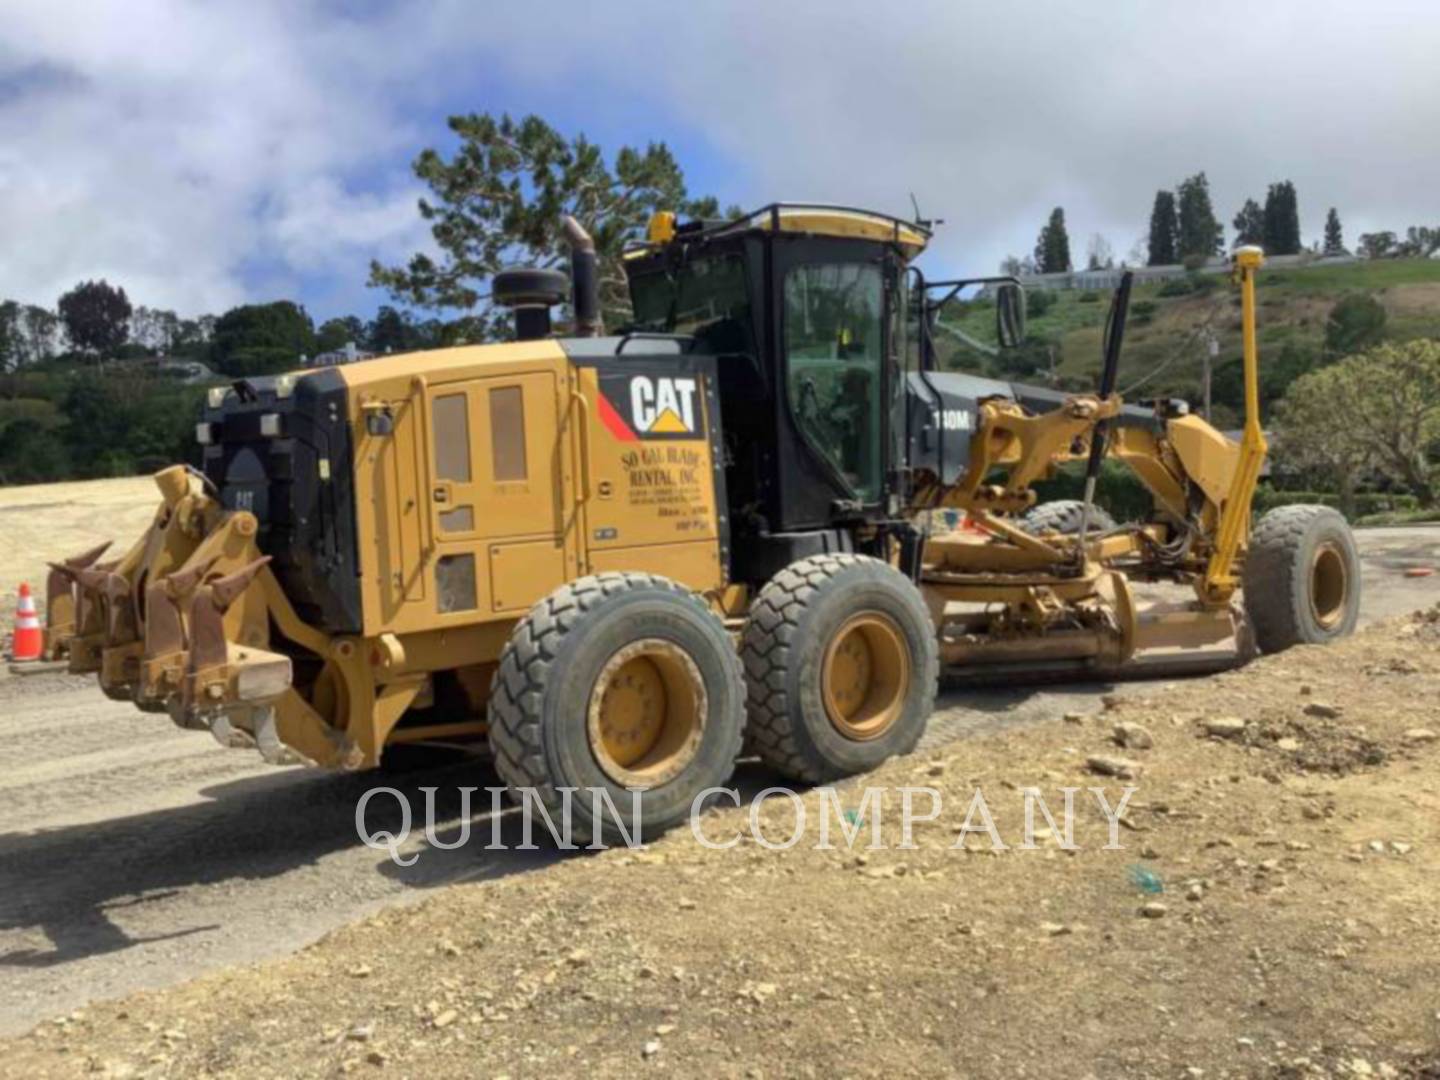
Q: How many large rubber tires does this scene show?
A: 4